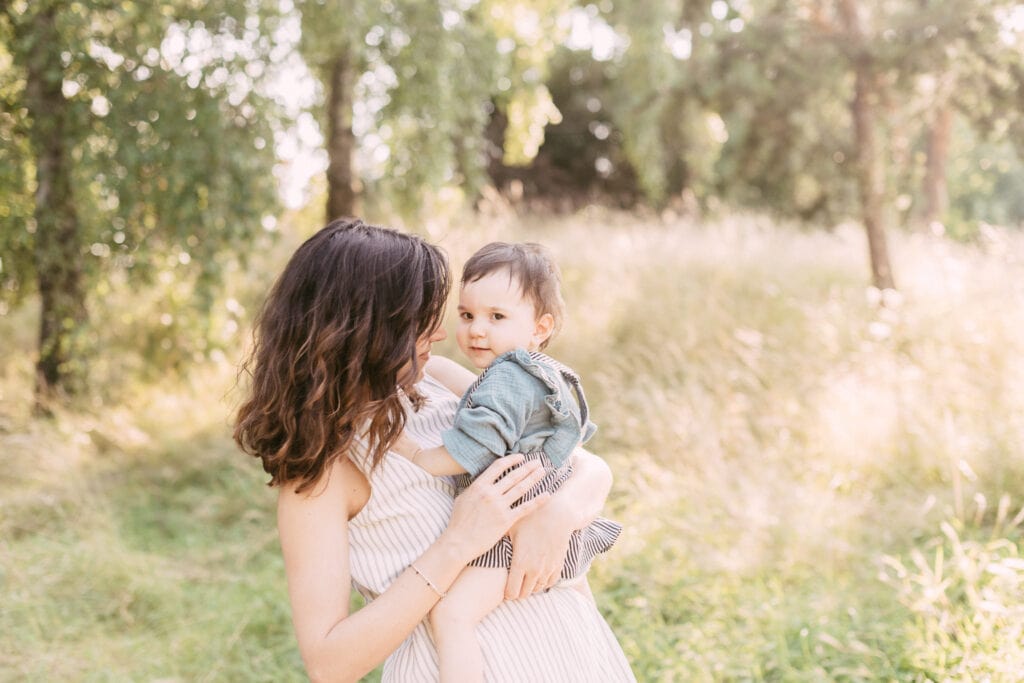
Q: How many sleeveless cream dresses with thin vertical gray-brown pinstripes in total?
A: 1